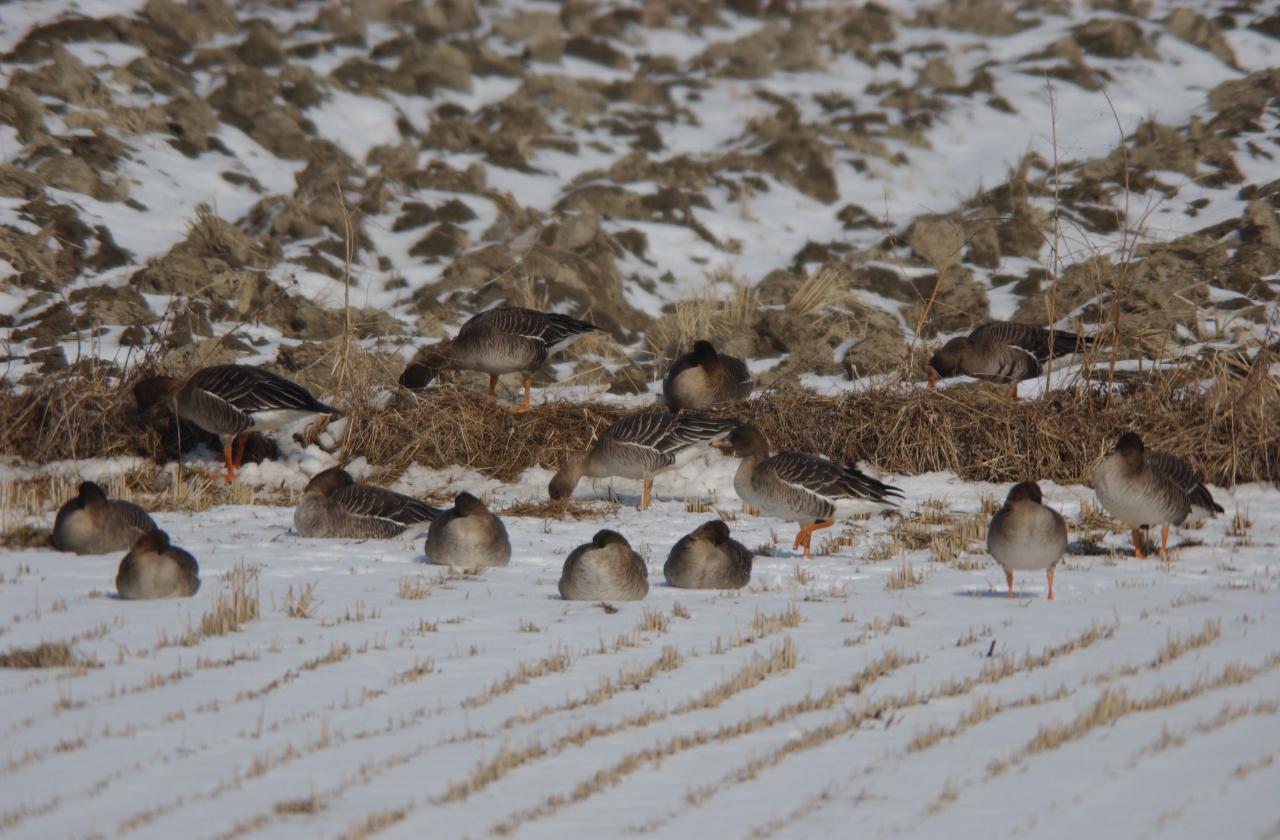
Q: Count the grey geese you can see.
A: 14